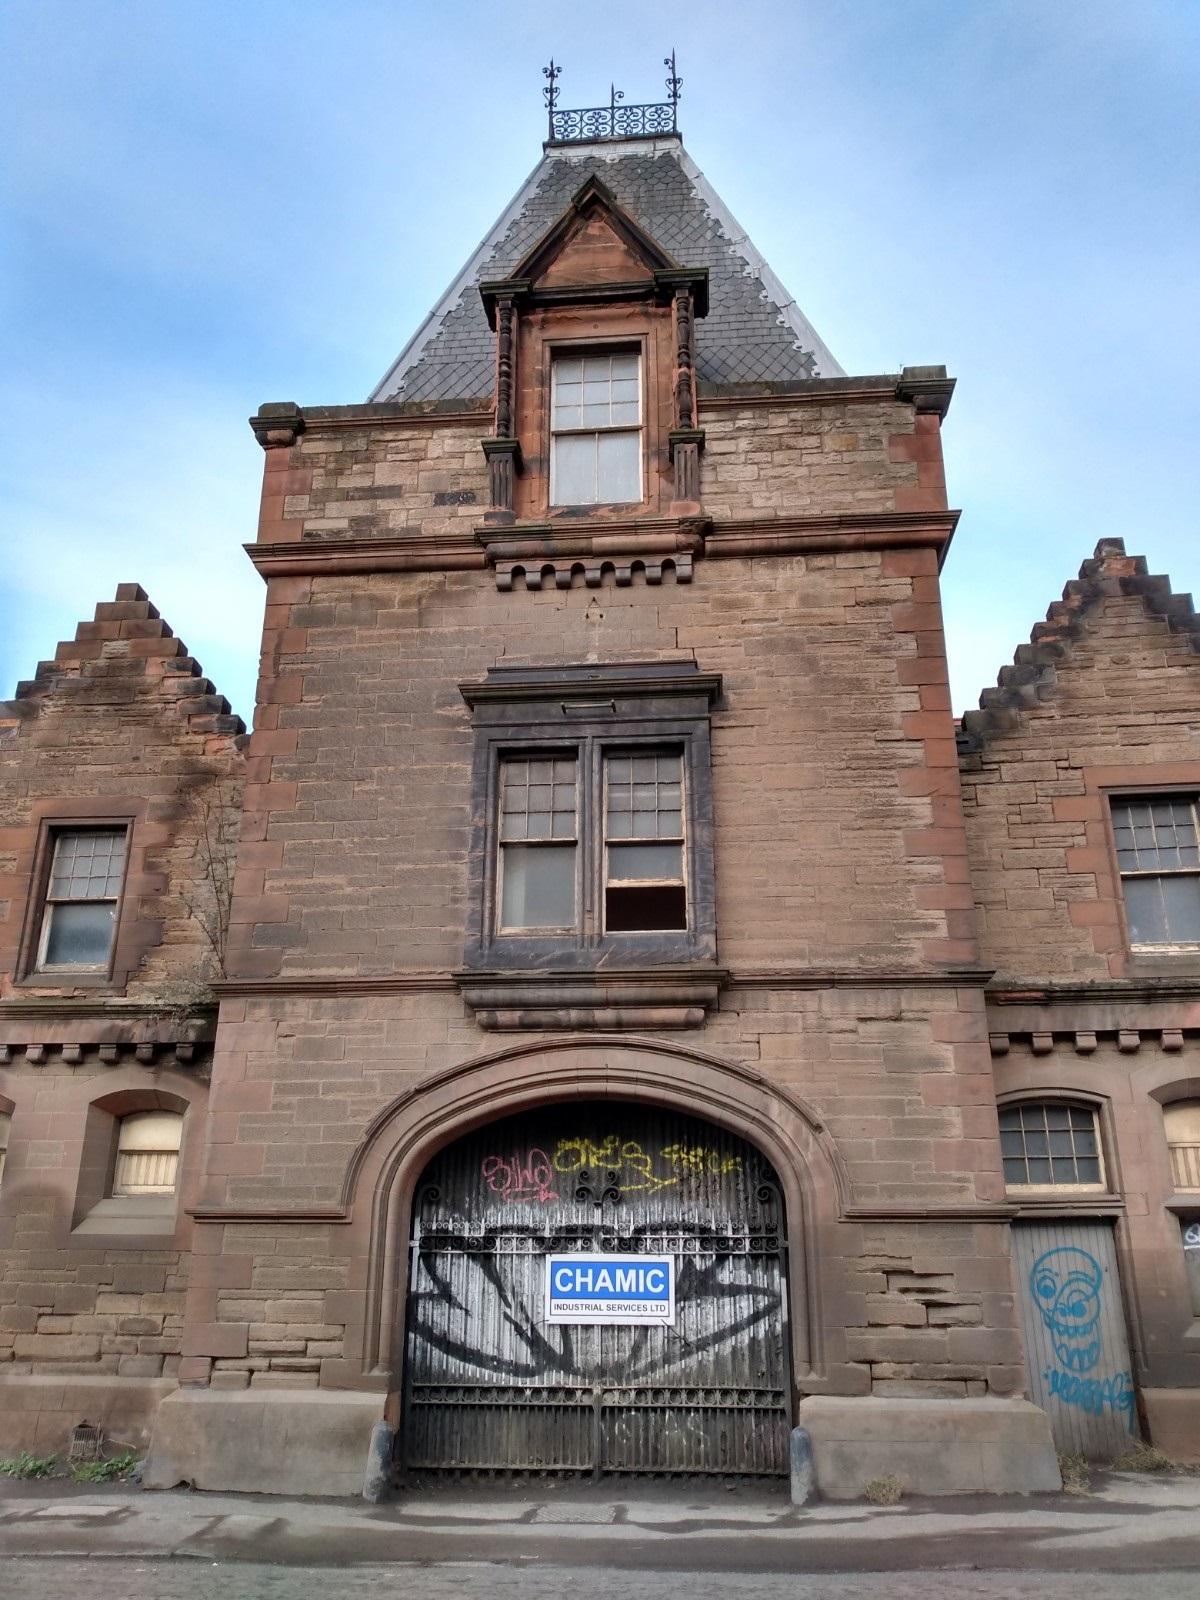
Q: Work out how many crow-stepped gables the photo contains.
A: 2